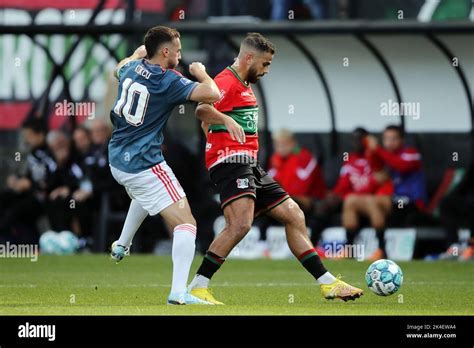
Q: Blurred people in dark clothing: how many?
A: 4